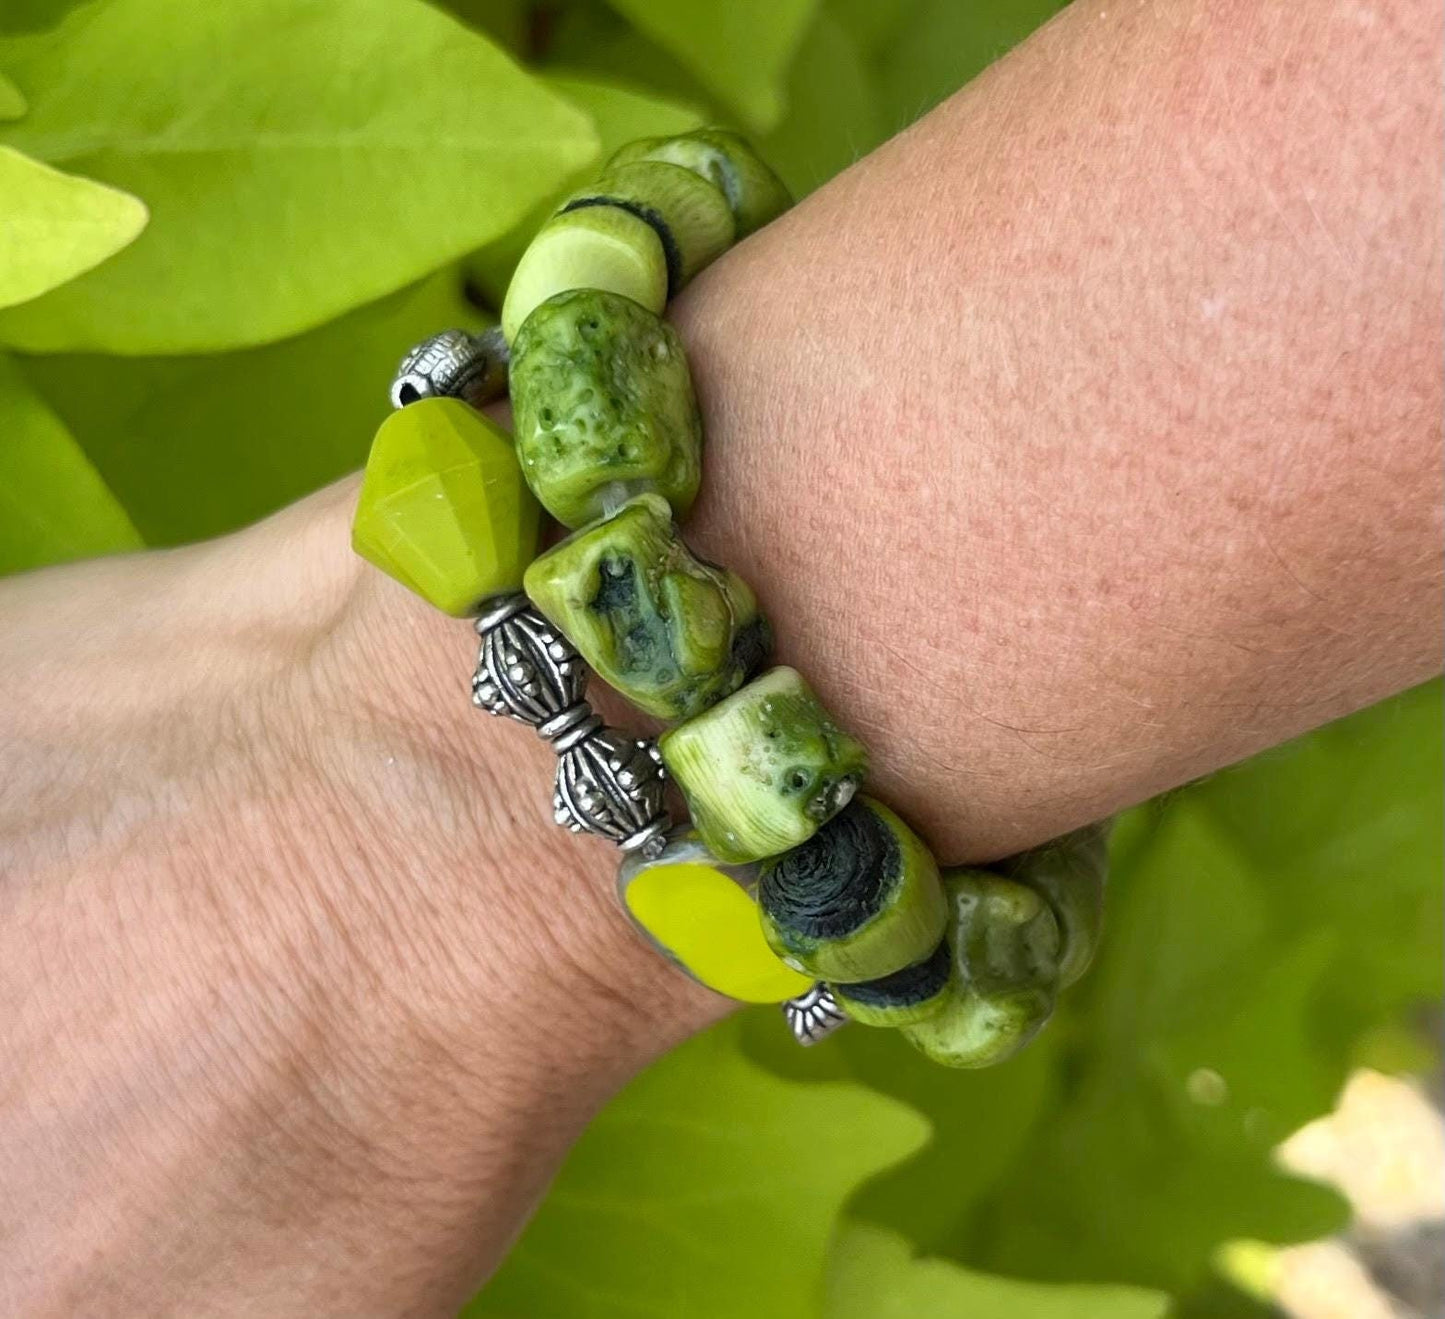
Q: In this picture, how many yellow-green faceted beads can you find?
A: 1